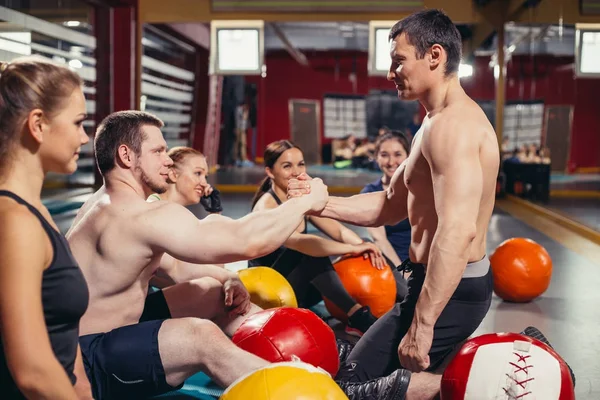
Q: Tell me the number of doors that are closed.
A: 2